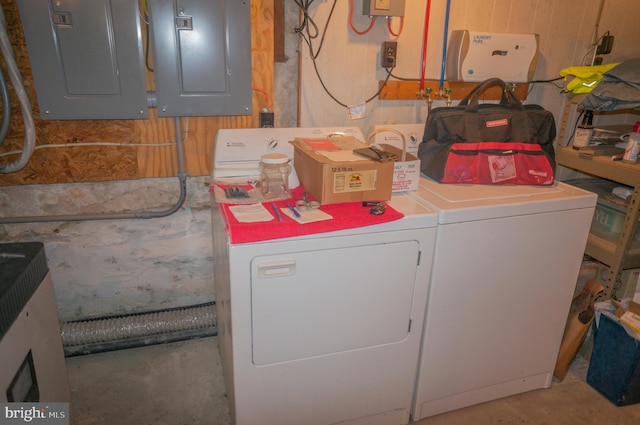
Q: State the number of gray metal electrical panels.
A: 2